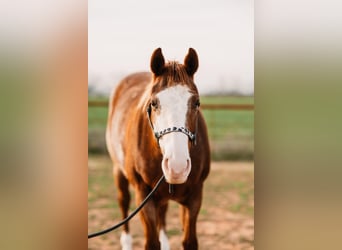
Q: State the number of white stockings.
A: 2